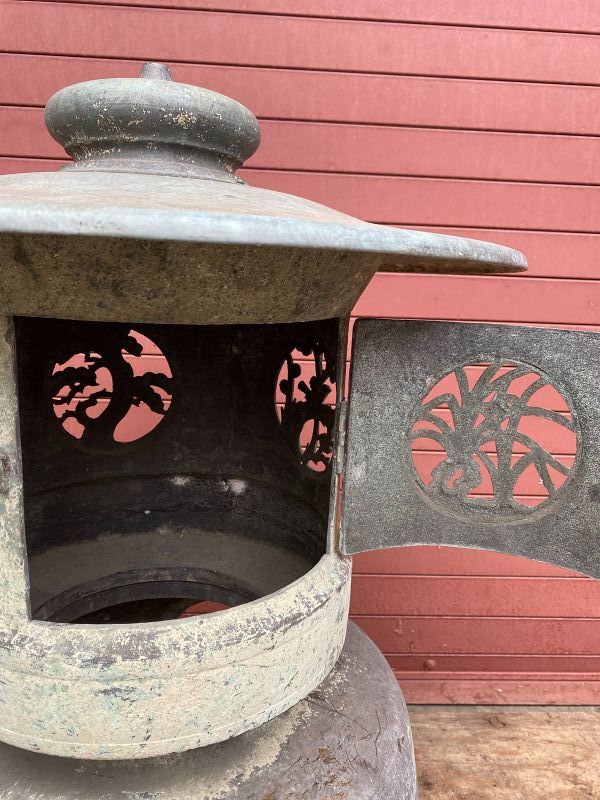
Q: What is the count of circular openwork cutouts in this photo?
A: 3